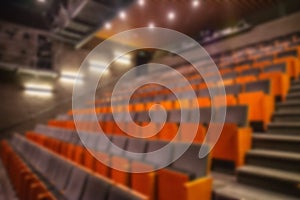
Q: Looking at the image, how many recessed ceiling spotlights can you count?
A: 6